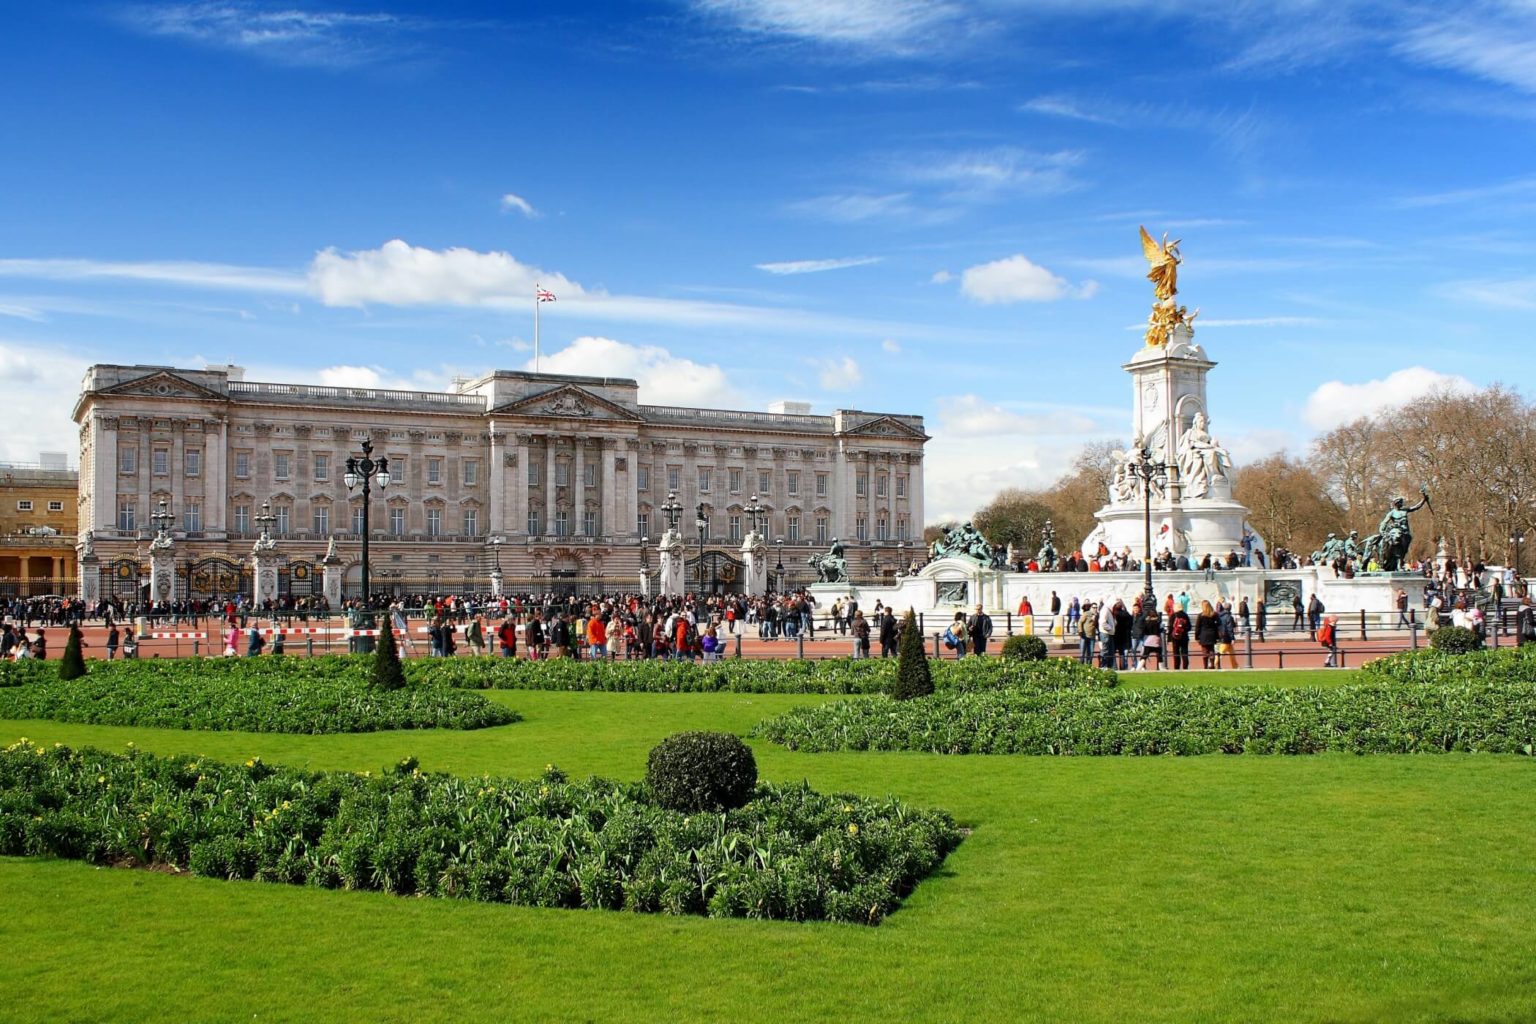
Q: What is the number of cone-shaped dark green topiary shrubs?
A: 3